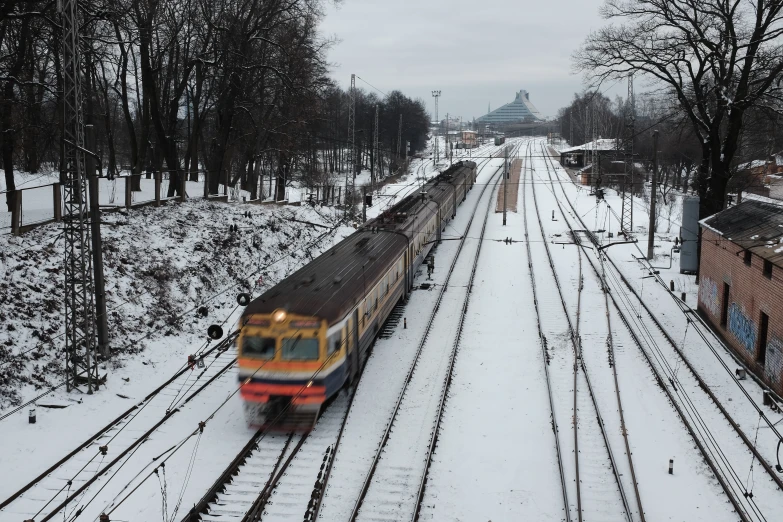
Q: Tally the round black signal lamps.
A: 2